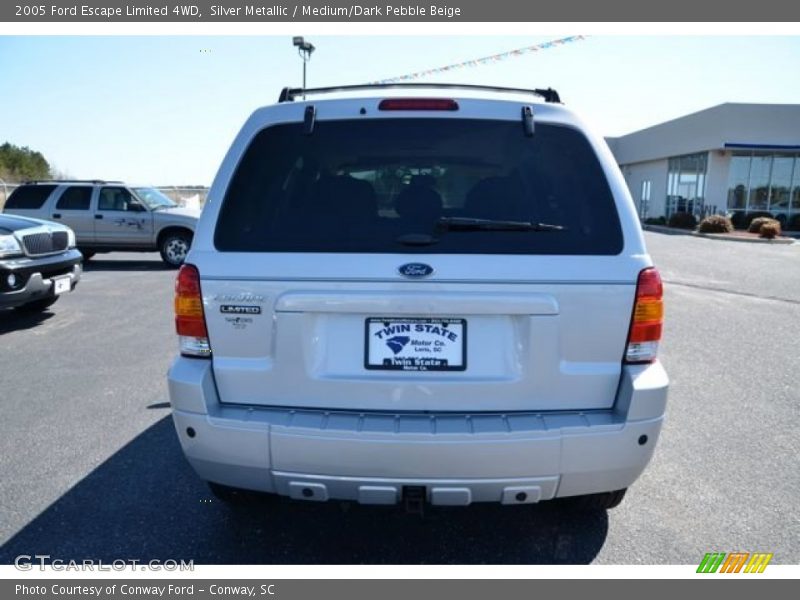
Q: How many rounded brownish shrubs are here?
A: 3